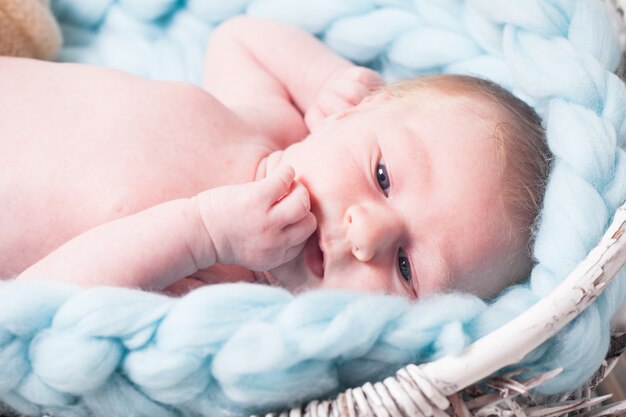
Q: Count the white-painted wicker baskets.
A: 1